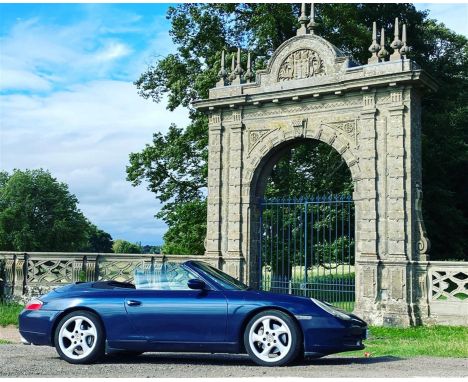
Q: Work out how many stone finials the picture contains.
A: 10